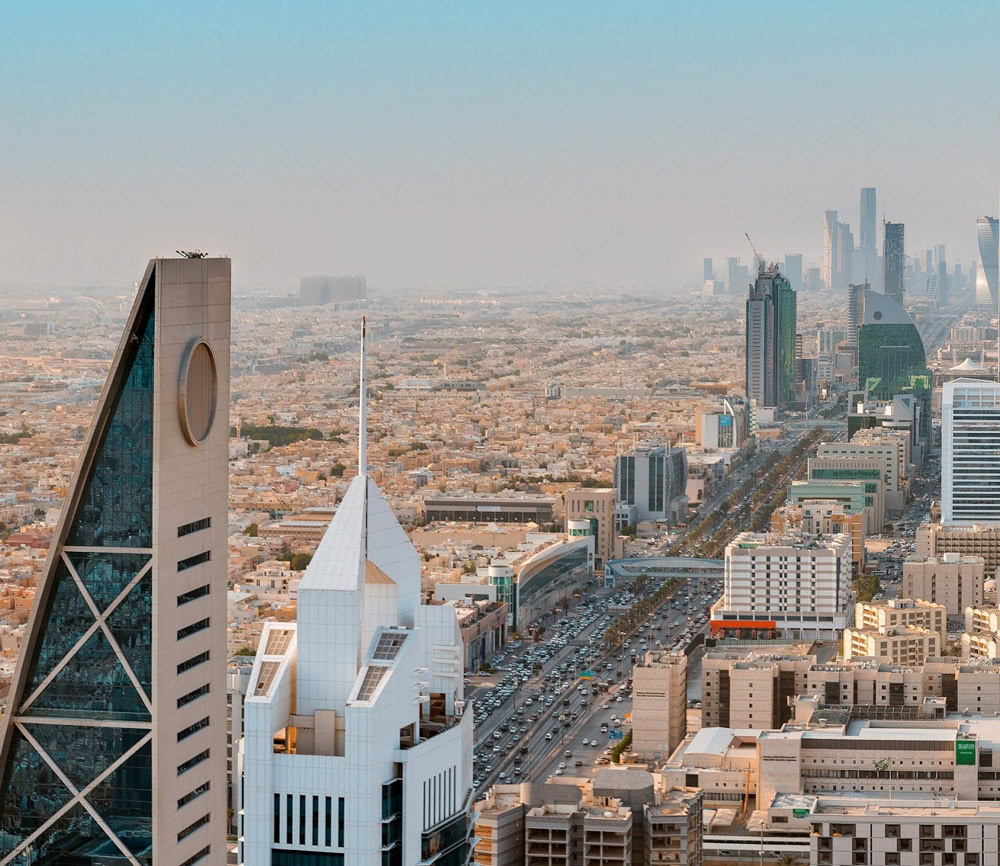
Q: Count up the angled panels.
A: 4